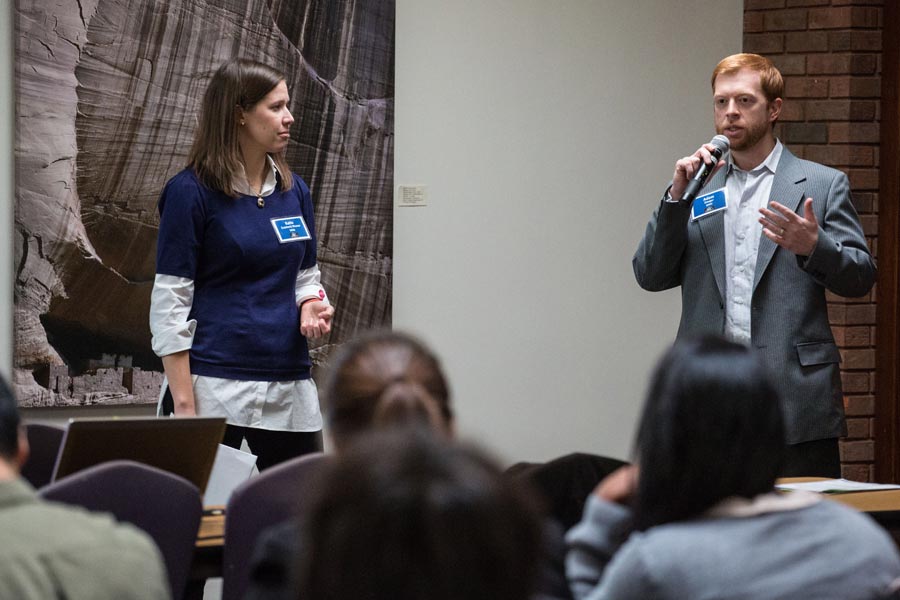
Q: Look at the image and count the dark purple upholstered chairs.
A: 3